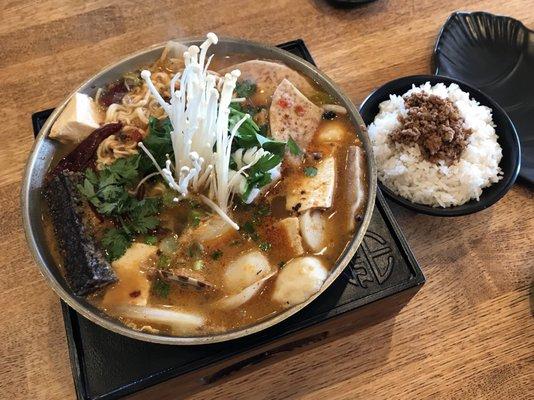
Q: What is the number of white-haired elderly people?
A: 0